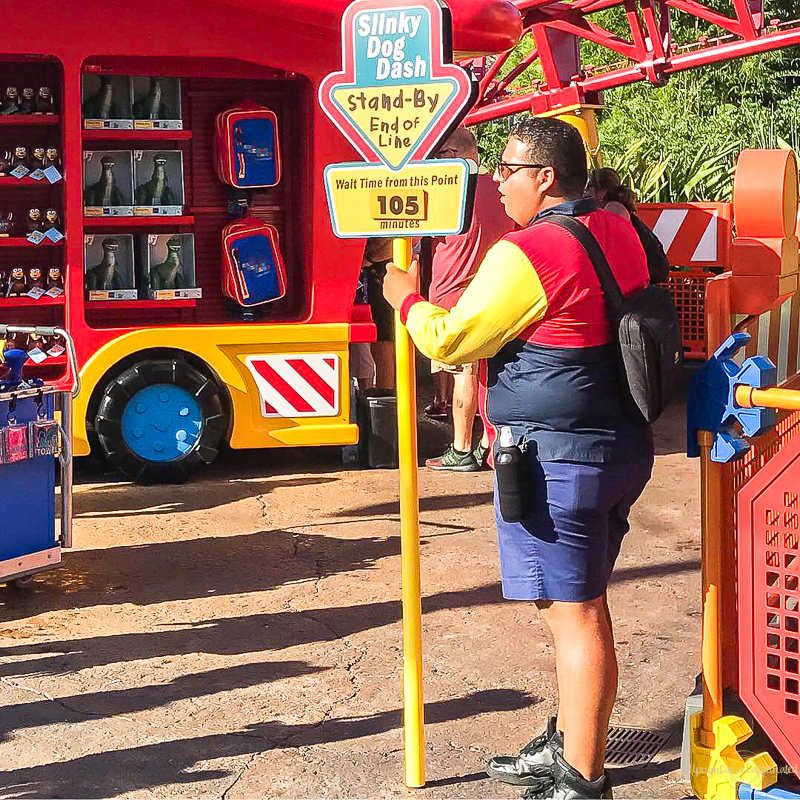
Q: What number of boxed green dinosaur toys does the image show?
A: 6